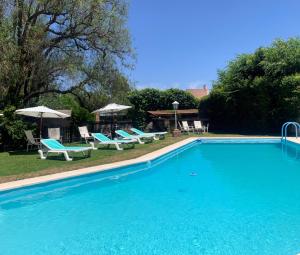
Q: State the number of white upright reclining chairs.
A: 5